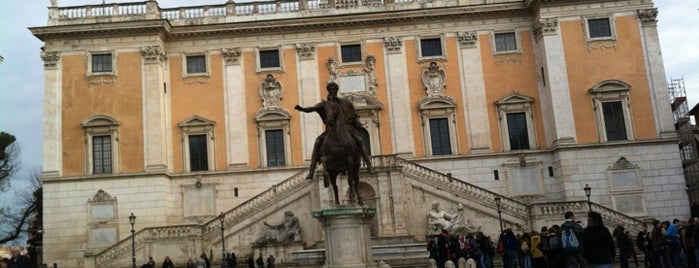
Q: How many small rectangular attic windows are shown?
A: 7